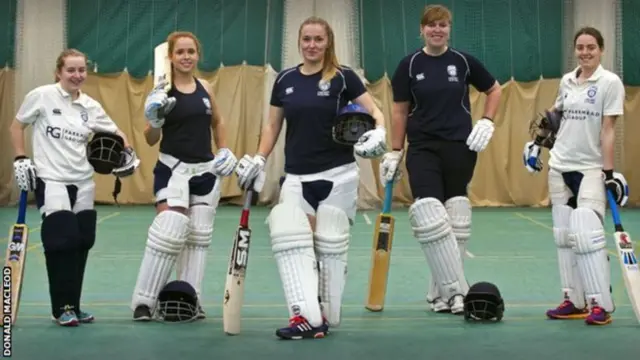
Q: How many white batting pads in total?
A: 8